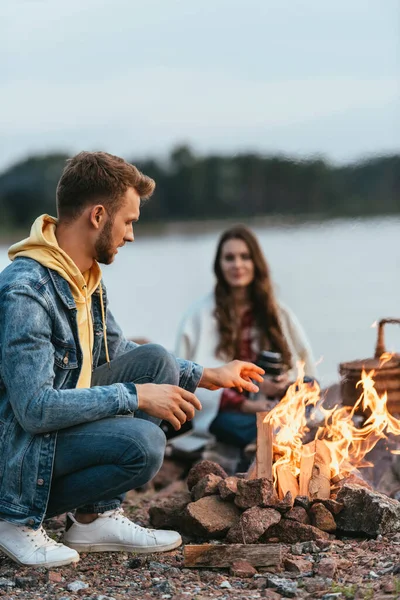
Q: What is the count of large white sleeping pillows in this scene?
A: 0